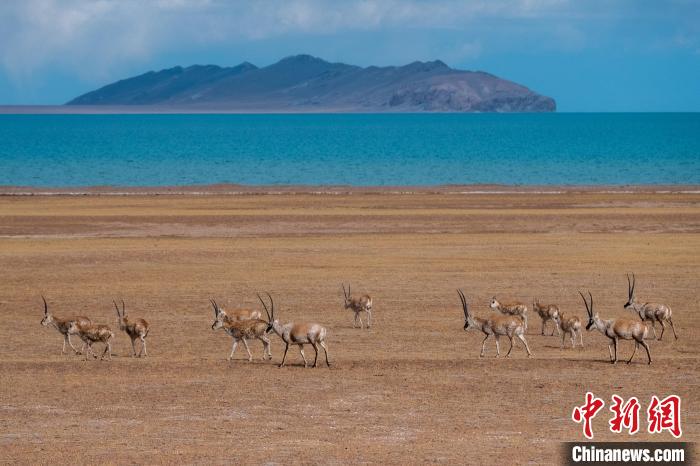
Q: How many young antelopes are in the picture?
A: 4